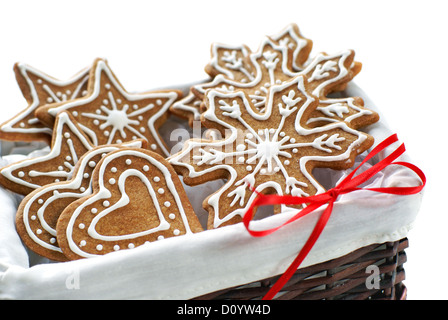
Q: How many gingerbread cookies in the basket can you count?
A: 8